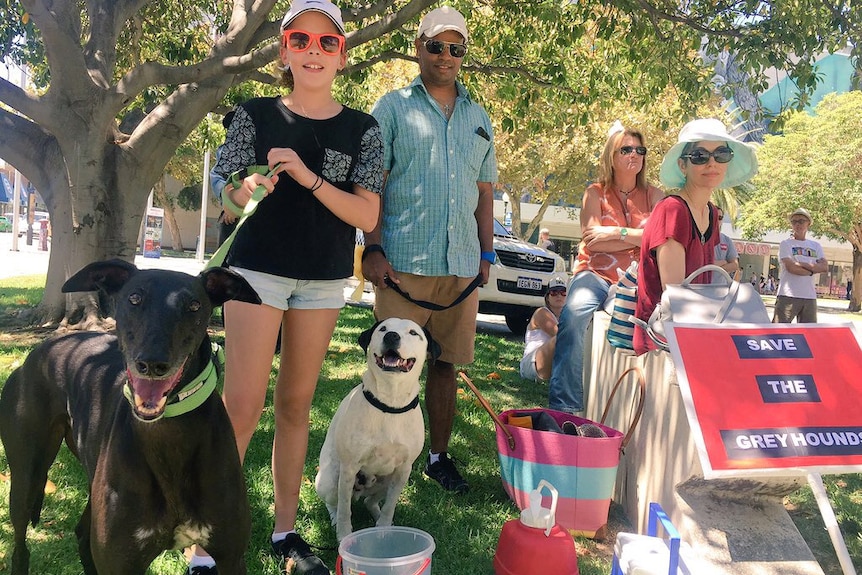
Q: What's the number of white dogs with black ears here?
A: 1